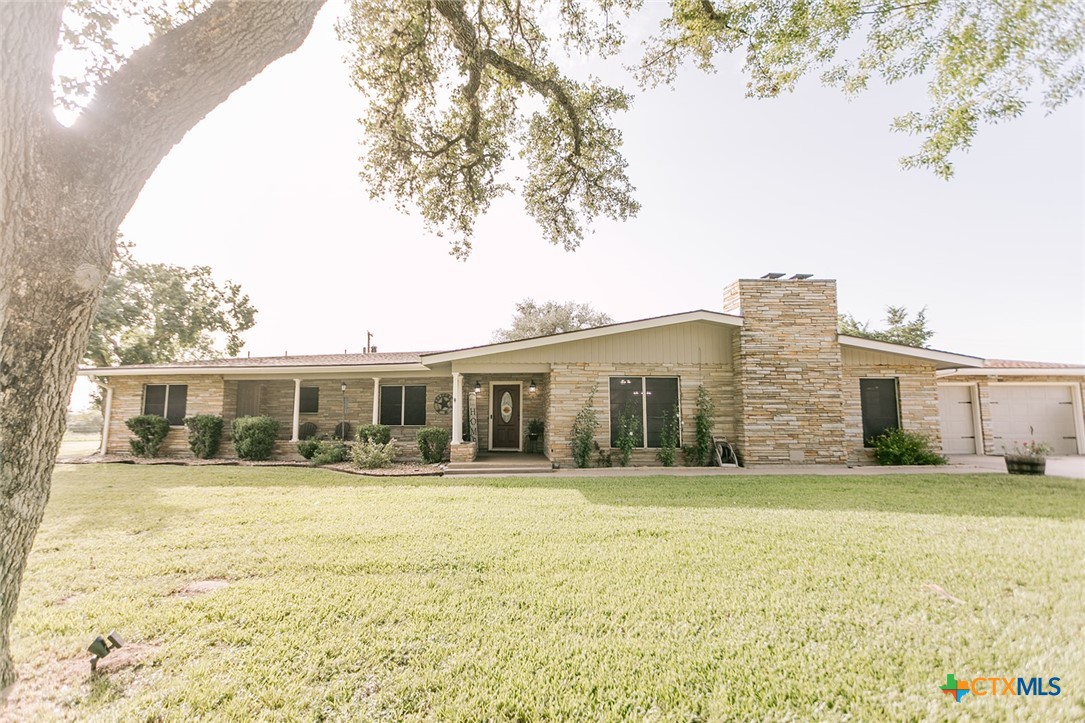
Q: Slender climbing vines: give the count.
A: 4